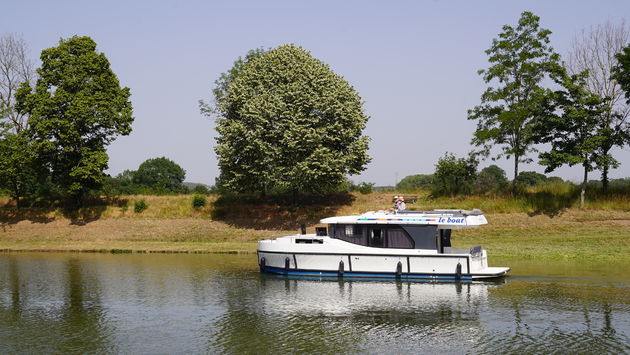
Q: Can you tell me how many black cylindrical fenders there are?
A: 5